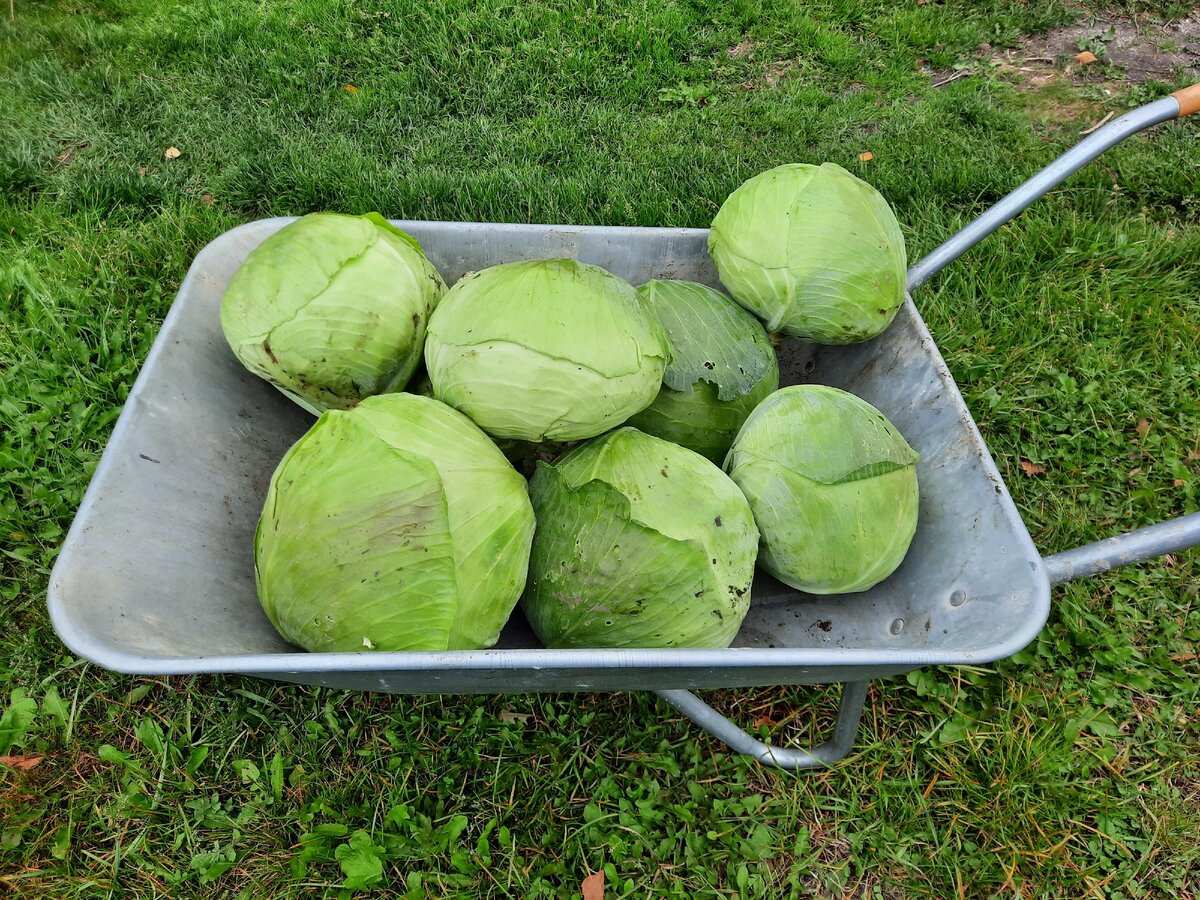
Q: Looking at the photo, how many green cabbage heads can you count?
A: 7